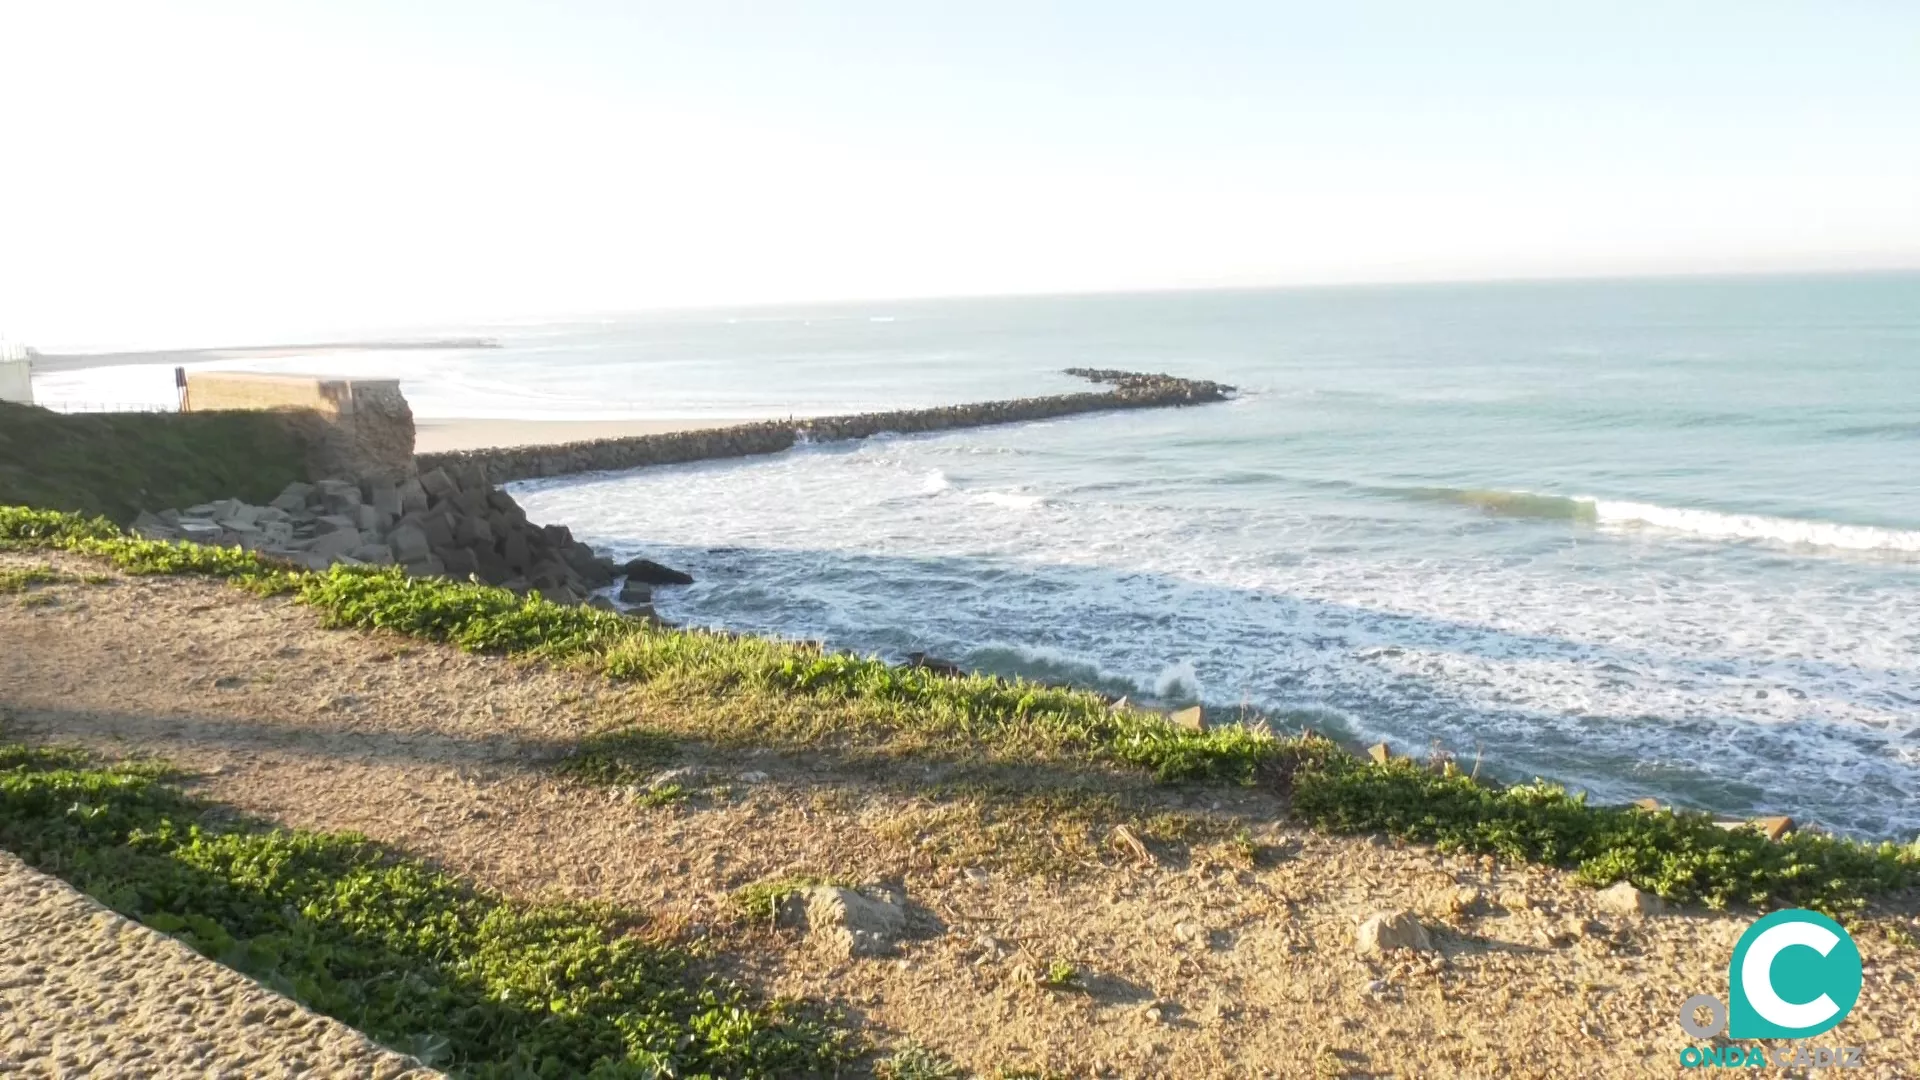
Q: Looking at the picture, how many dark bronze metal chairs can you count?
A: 0